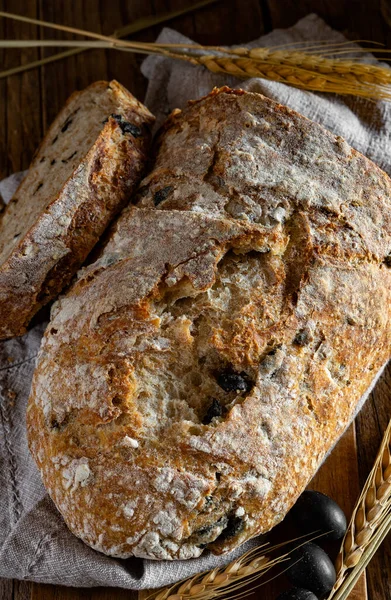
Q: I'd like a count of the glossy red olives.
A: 0